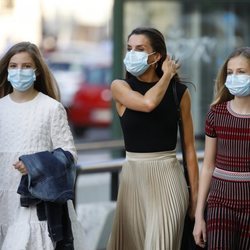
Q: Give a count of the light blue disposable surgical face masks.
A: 3